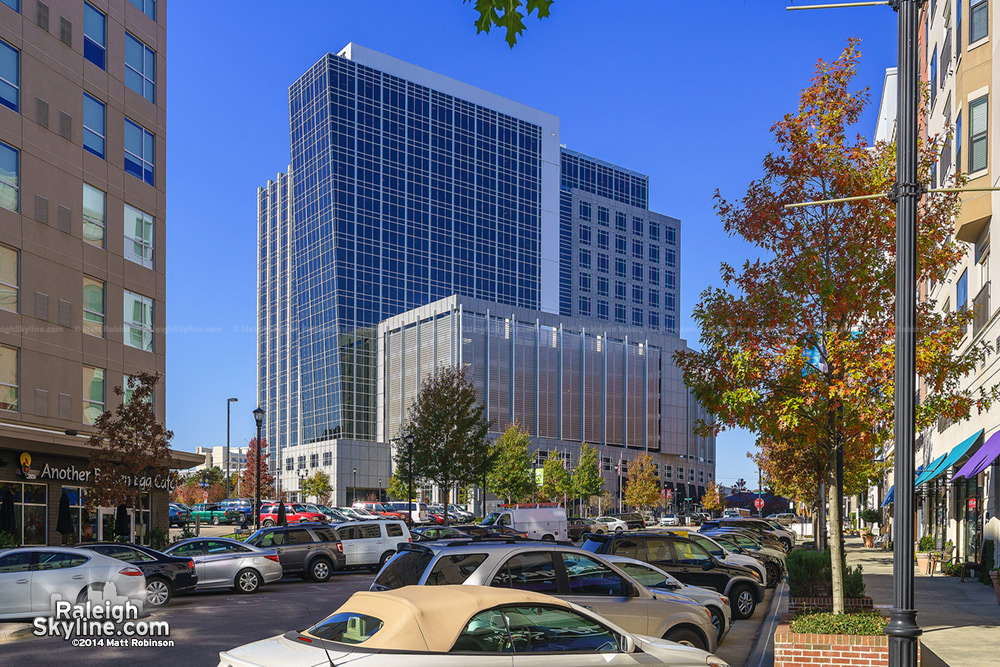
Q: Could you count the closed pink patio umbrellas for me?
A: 0